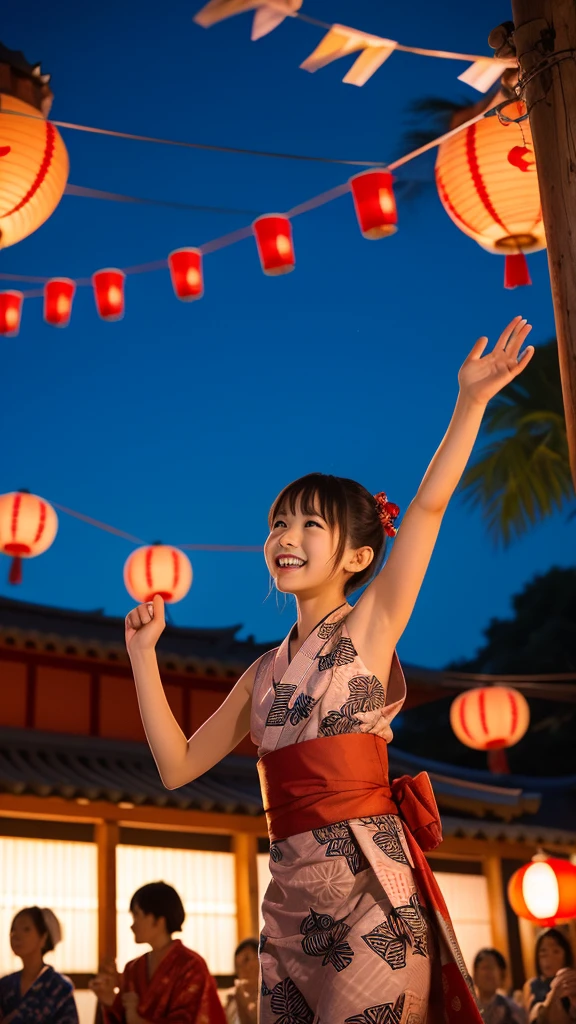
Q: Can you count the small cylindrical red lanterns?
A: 6